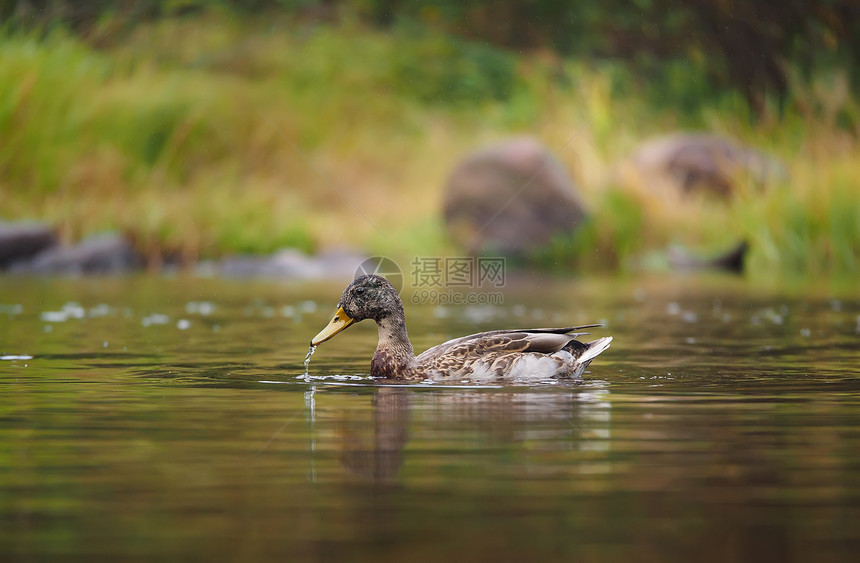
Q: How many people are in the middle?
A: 0